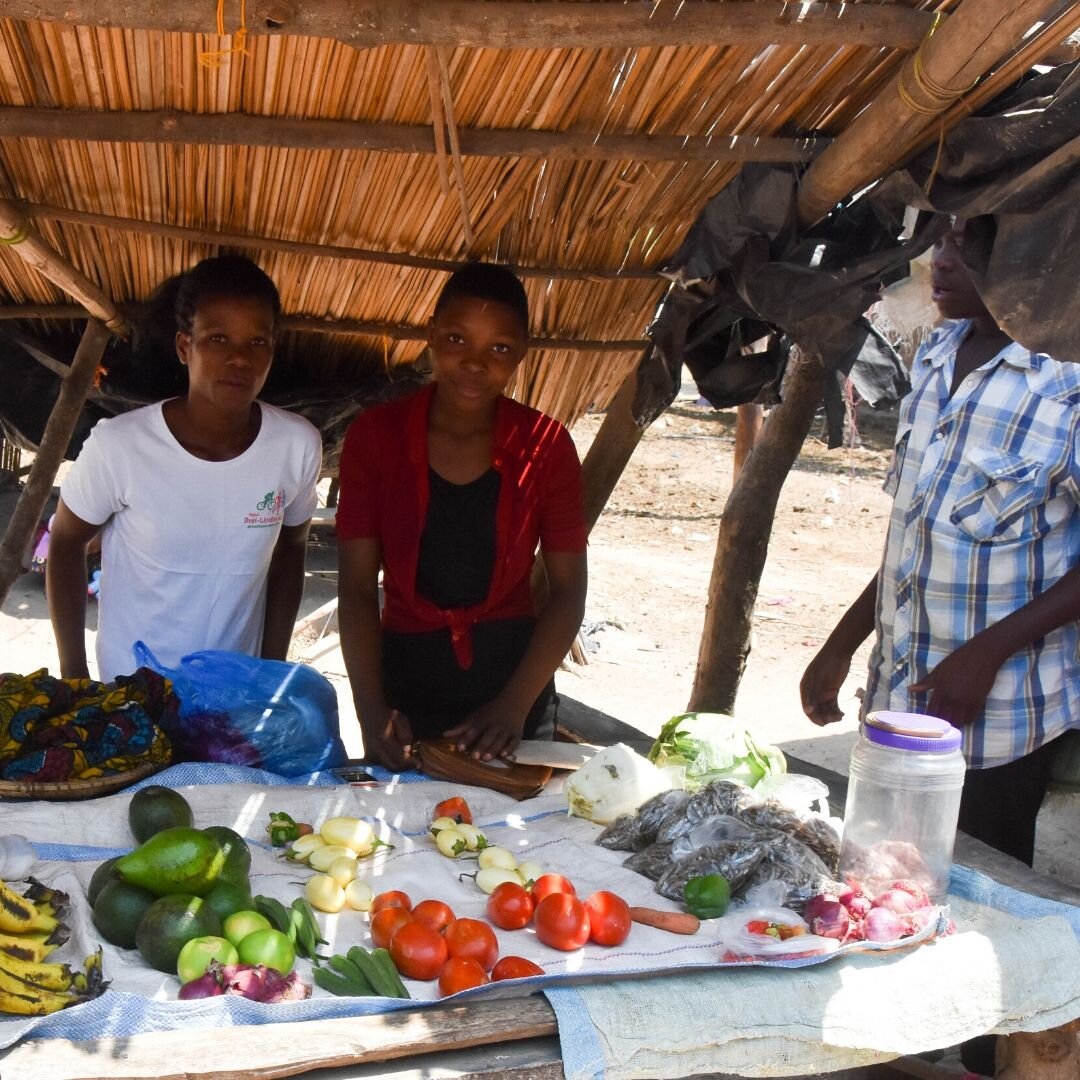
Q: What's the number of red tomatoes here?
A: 12